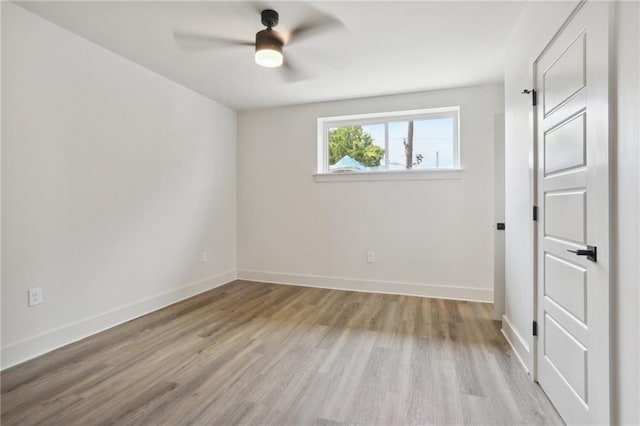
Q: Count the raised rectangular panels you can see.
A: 5